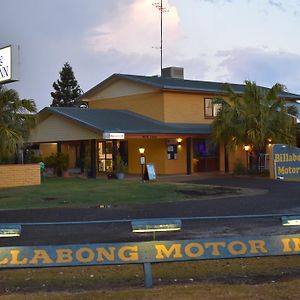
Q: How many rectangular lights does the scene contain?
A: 3